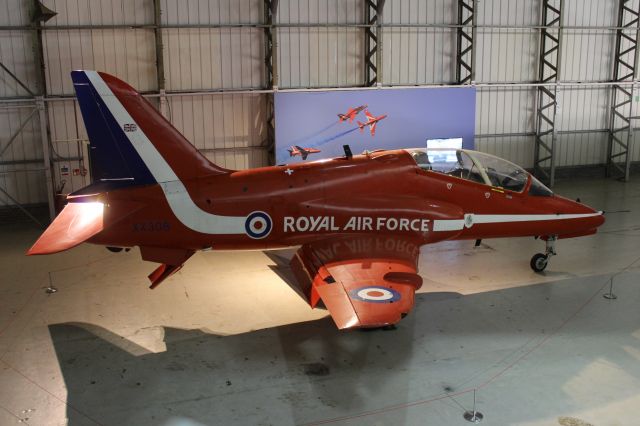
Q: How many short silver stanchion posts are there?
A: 3